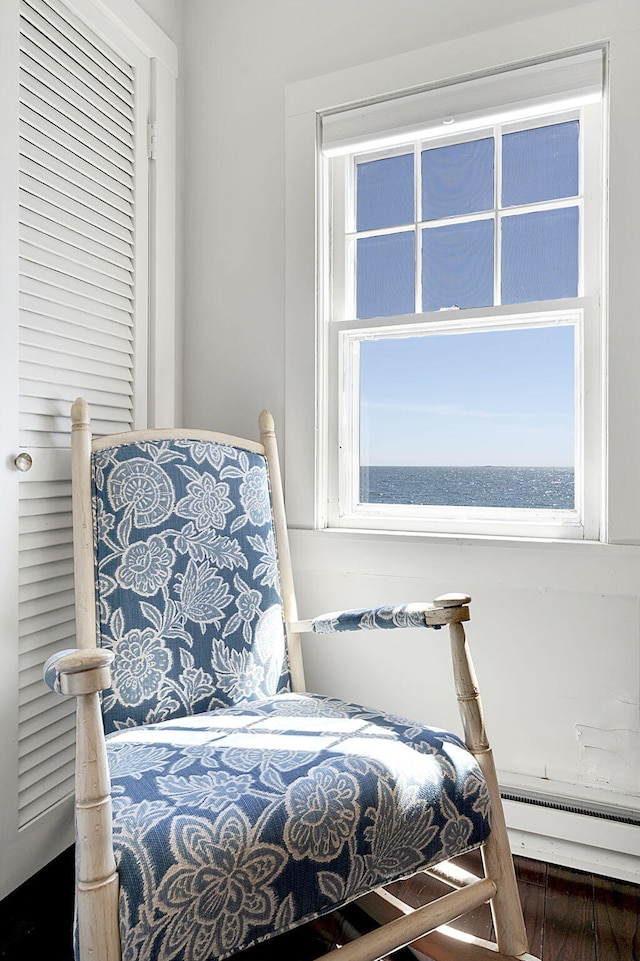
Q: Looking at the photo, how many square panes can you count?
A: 6